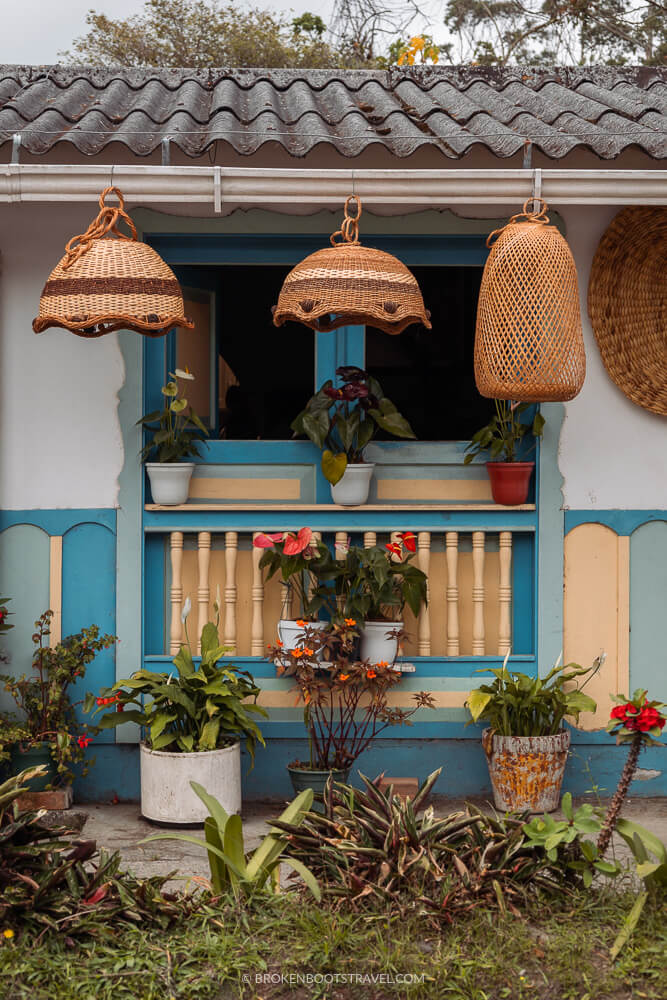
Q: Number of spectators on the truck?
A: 0